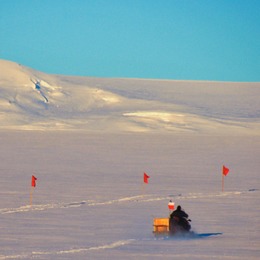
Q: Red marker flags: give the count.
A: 3